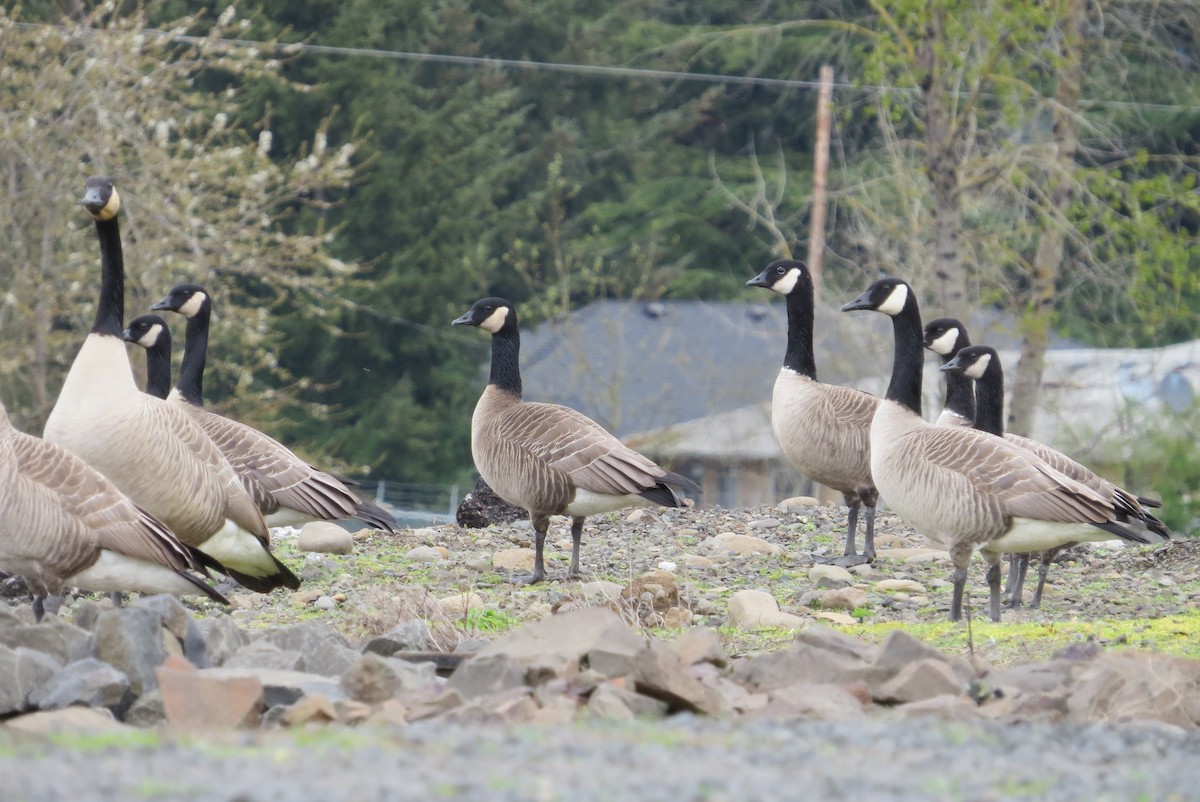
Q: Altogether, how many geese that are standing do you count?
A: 9